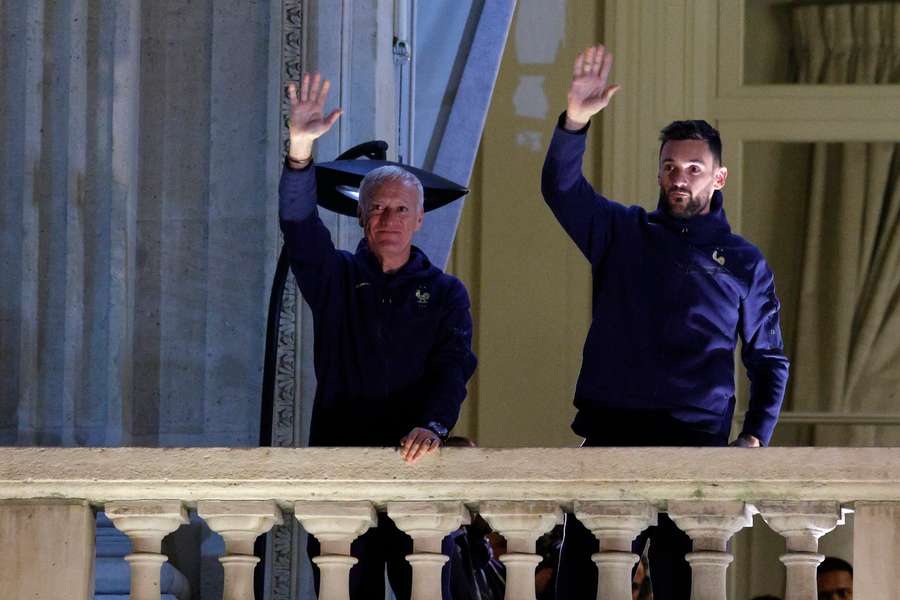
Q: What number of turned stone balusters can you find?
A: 8